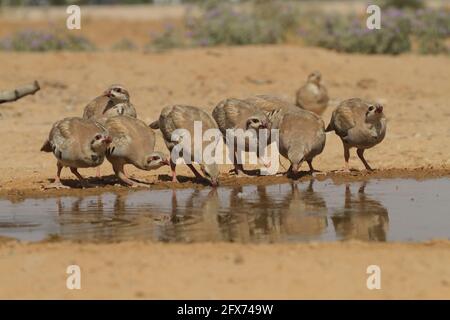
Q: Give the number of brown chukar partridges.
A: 9